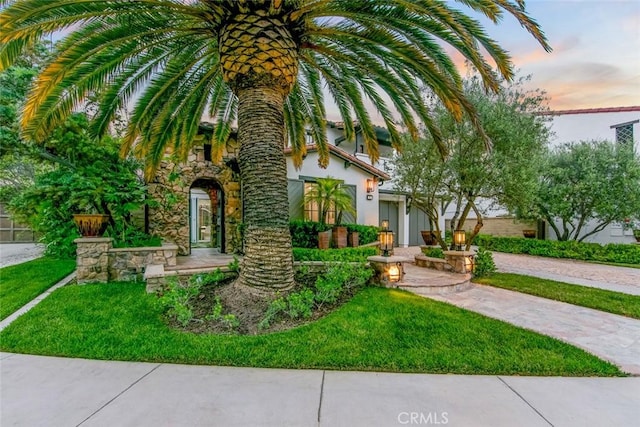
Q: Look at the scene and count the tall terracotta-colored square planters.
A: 3